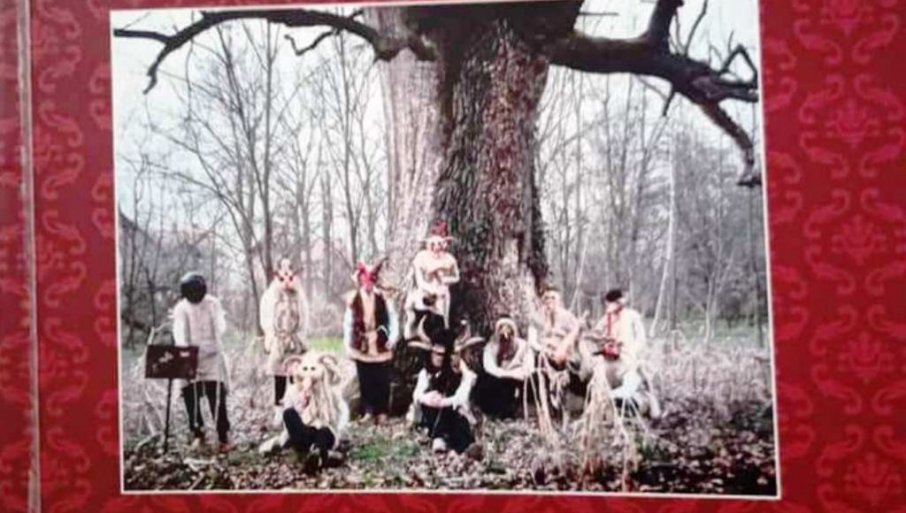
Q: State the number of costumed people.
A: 9